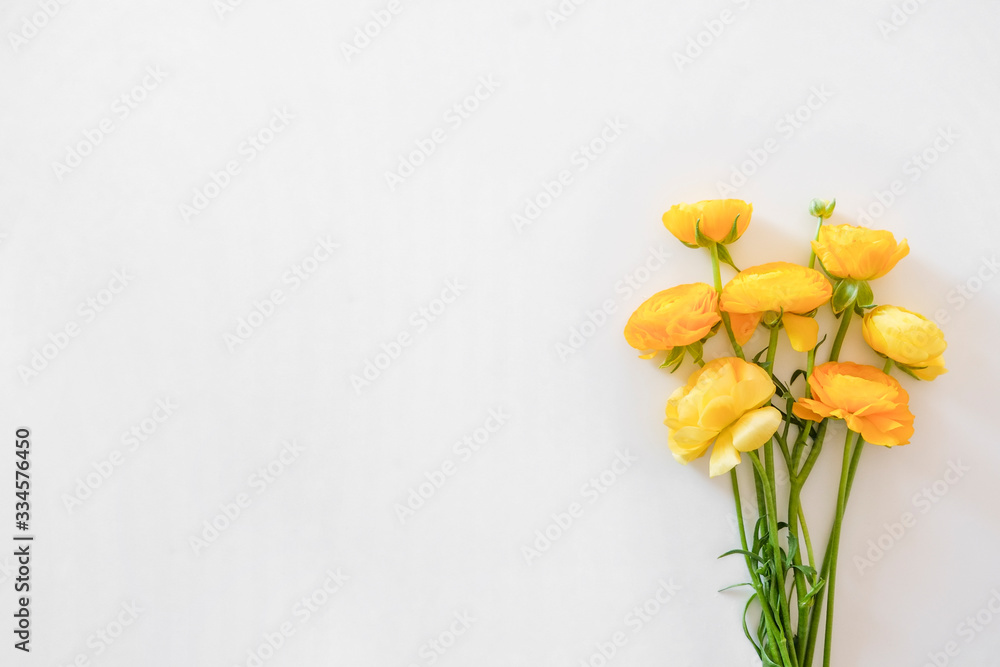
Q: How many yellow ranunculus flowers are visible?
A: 7